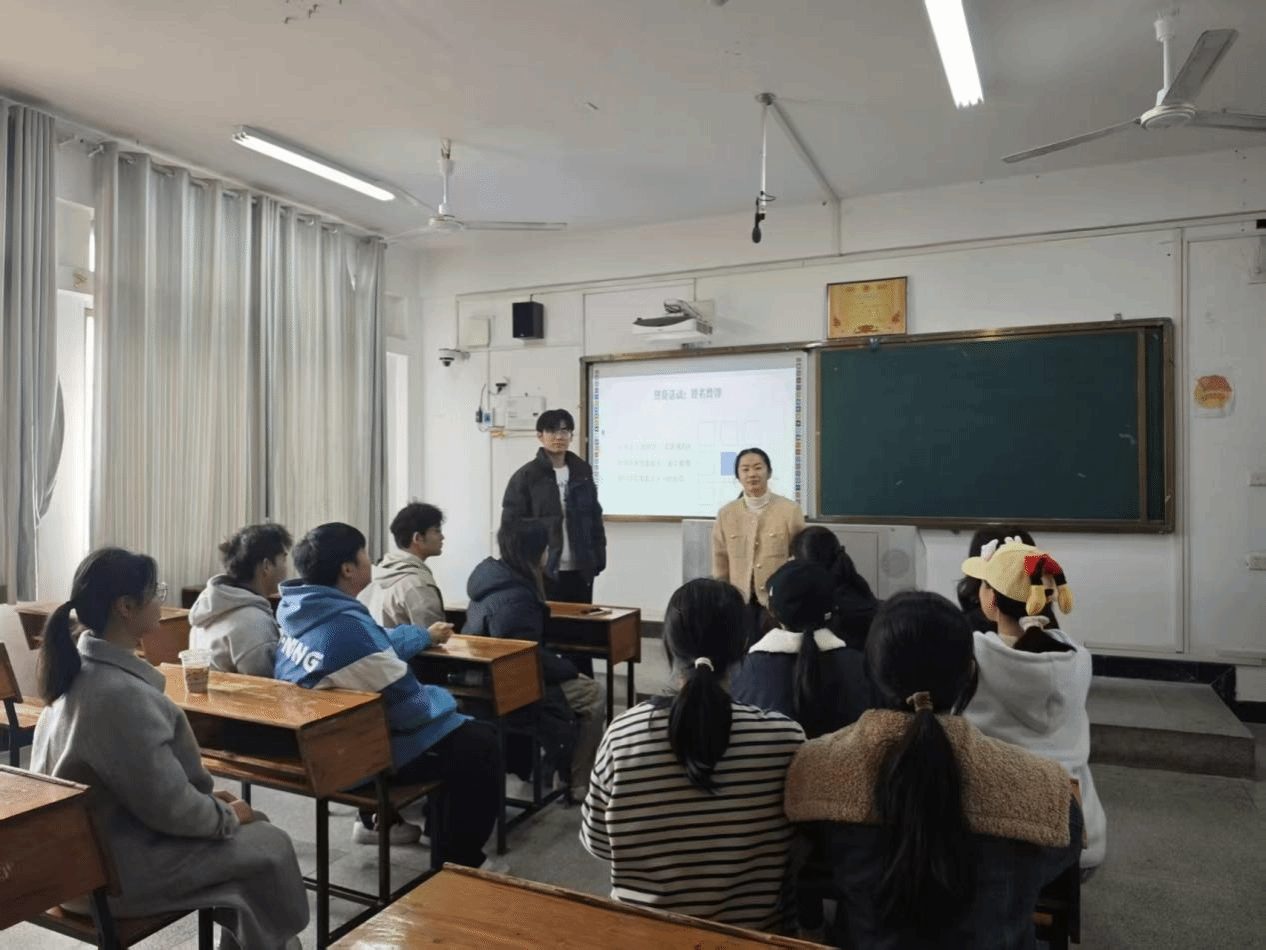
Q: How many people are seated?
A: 11